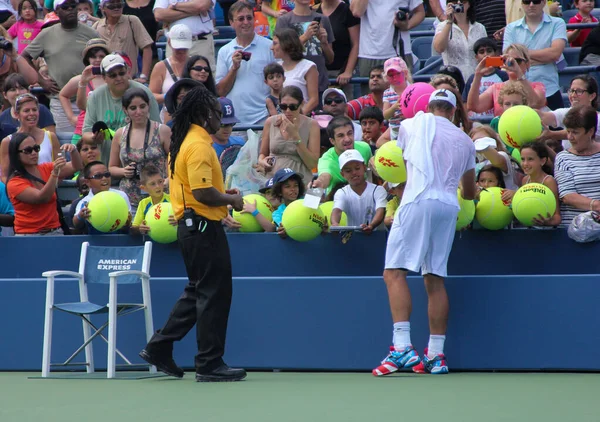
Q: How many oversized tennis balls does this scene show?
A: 11